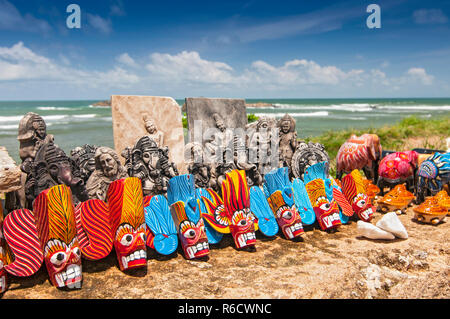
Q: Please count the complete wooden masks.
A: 7